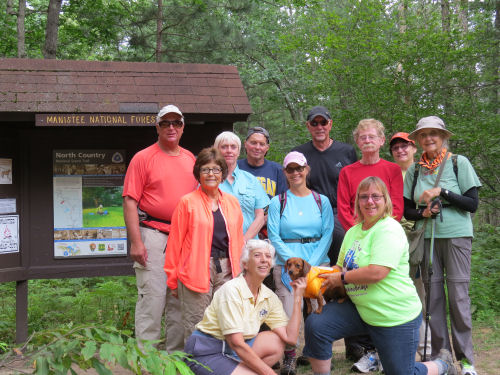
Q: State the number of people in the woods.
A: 11